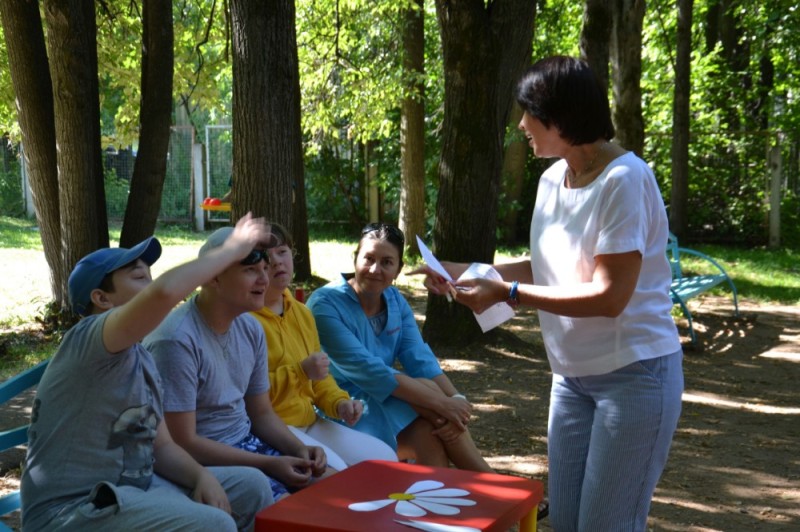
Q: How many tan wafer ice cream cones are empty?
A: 0